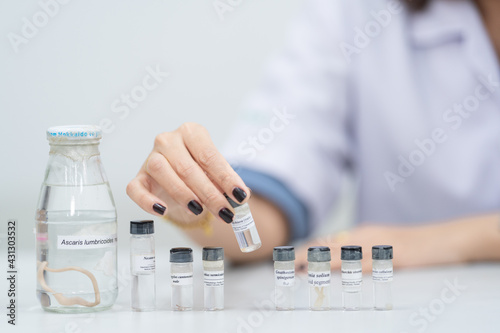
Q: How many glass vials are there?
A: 8